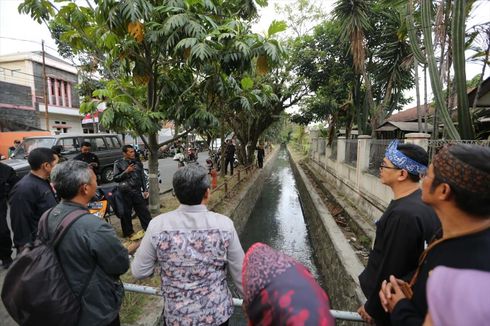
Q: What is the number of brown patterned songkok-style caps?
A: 1